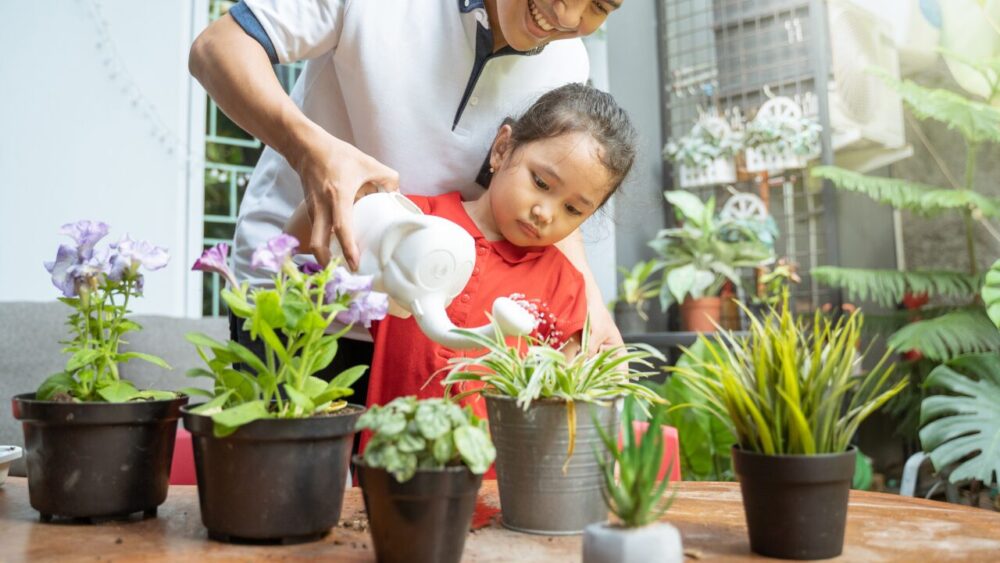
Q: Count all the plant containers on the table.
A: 6